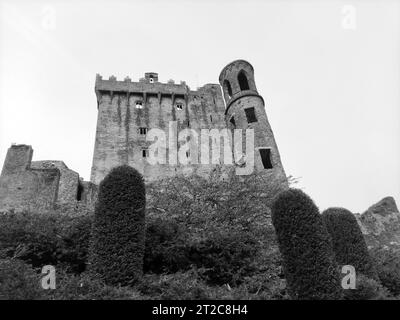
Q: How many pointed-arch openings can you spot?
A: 2